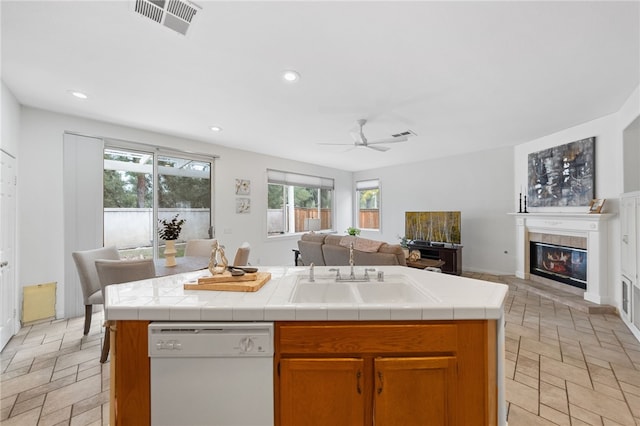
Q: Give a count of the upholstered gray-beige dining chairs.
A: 4